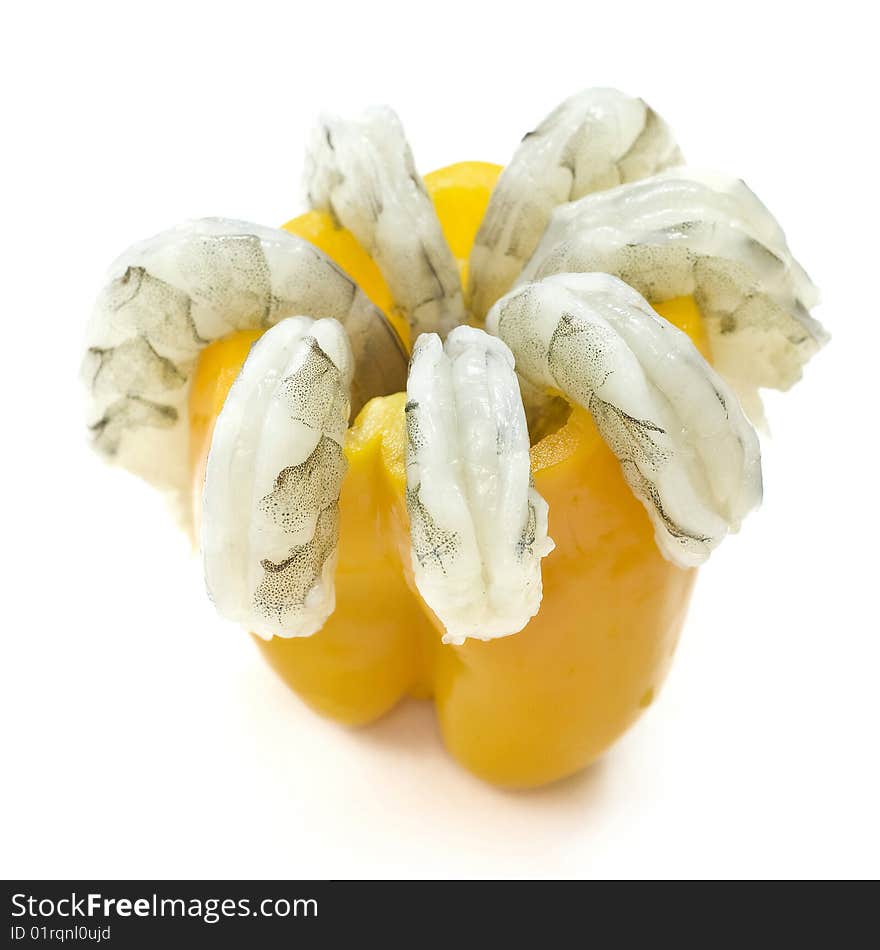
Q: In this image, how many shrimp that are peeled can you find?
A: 7